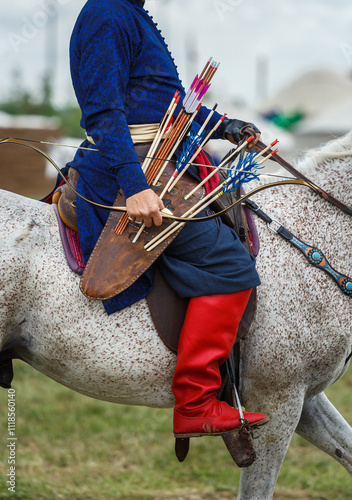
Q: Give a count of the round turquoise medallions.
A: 2